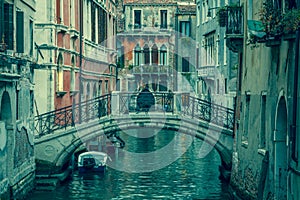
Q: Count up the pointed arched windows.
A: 4